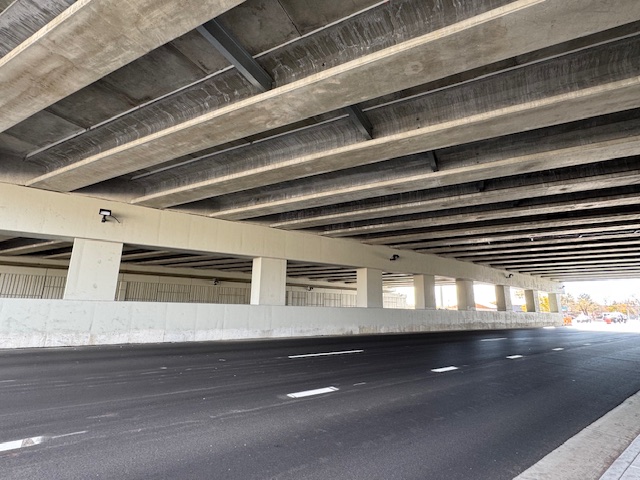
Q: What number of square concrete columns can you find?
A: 8